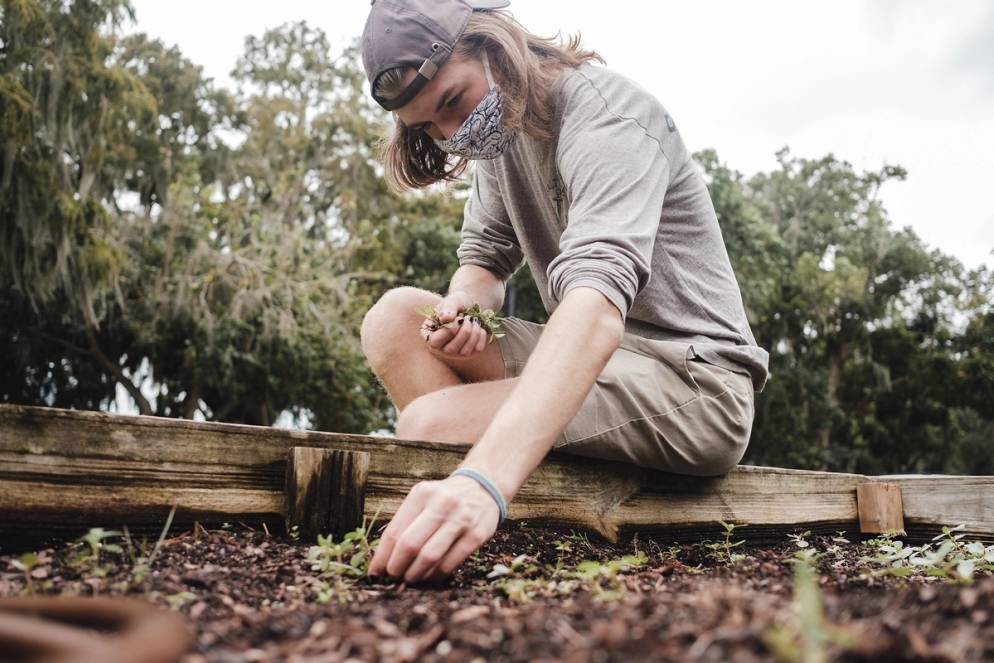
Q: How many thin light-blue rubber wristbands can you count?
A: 1